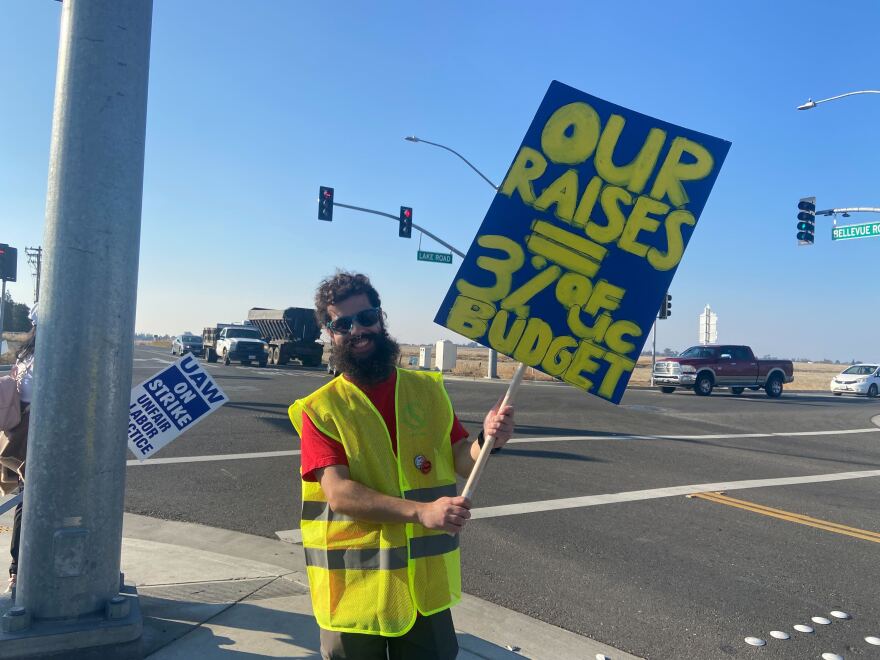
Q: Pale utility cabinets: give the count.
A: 2